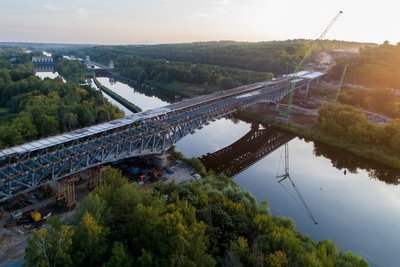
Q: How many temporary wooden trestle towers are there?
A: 2